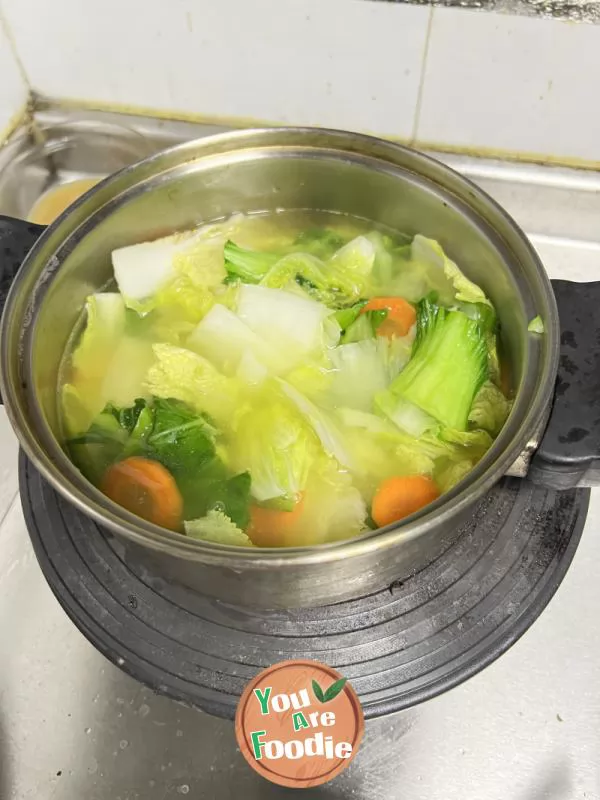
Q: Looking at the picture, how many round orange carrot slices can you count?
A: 4